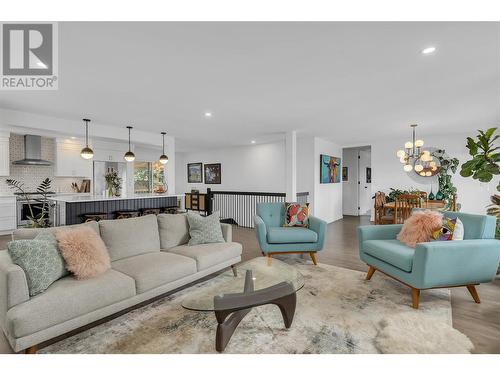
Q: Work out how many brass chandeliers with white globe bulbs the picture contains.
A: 1